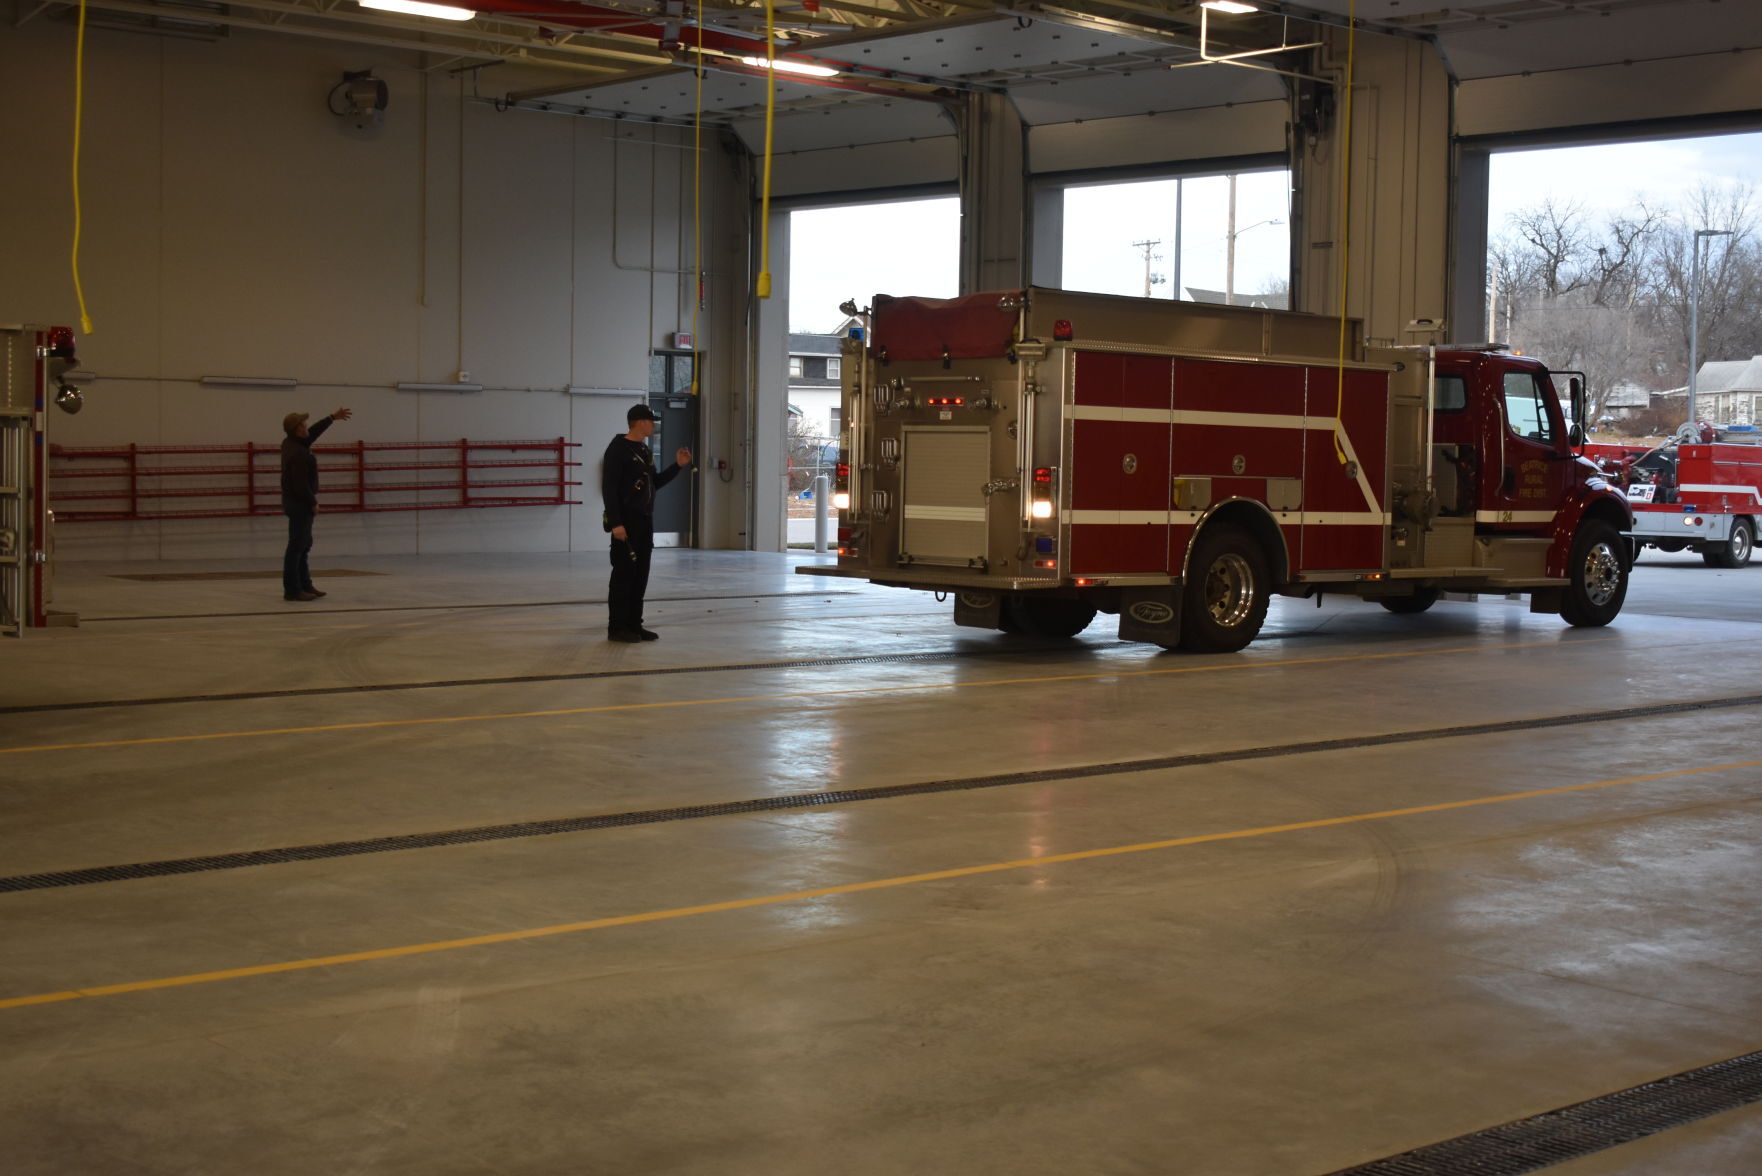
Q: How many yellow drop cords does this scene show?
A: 4